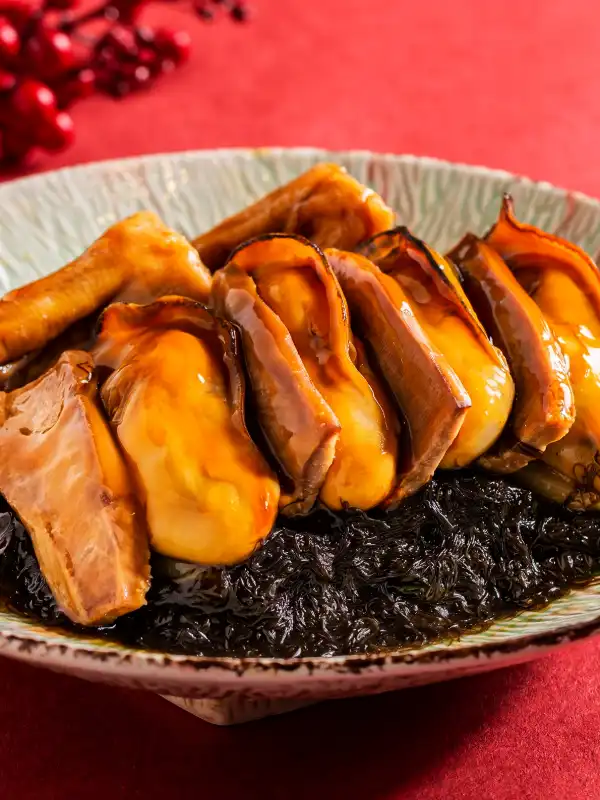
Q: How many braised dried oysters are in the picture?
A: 4